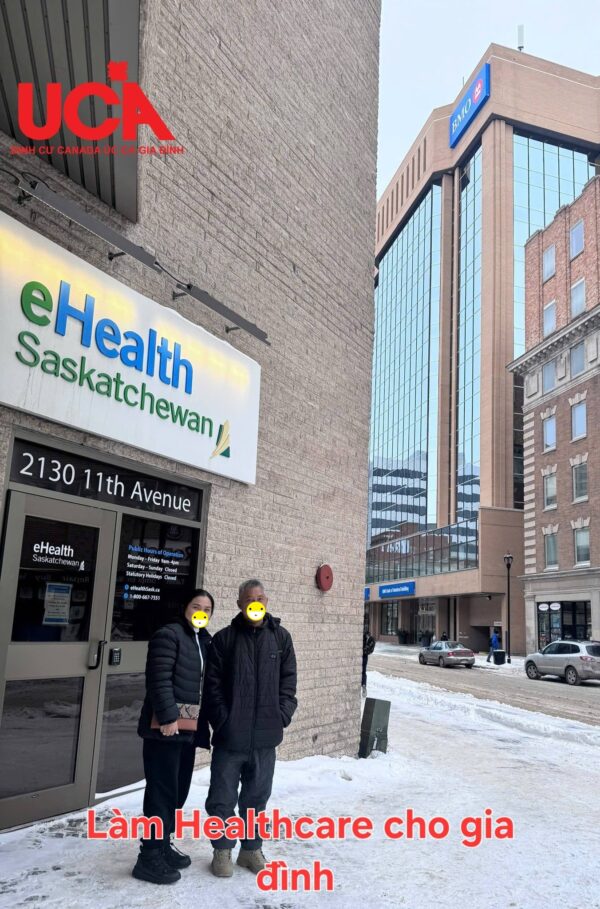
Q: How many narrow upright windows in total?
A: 12